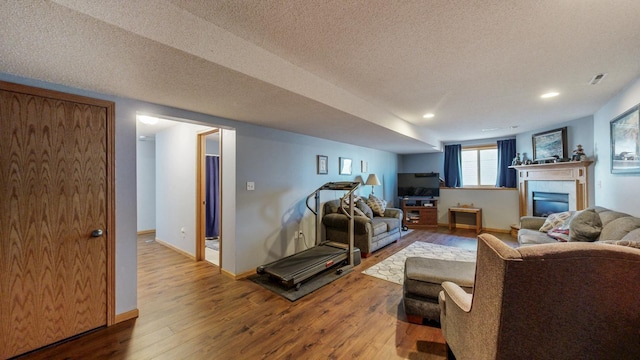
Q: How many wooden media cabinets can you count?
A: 1